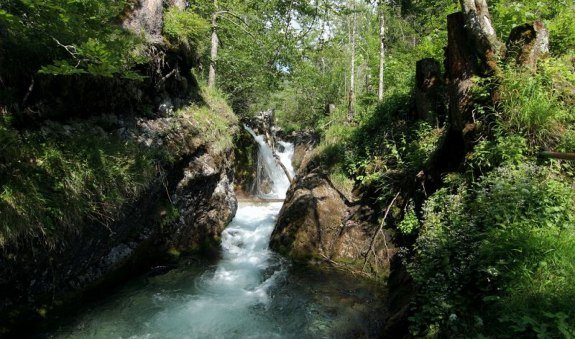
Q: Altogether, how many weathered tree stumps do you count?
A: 3